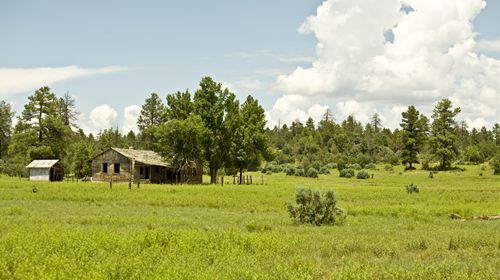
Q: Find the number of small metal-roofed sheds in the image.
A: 1